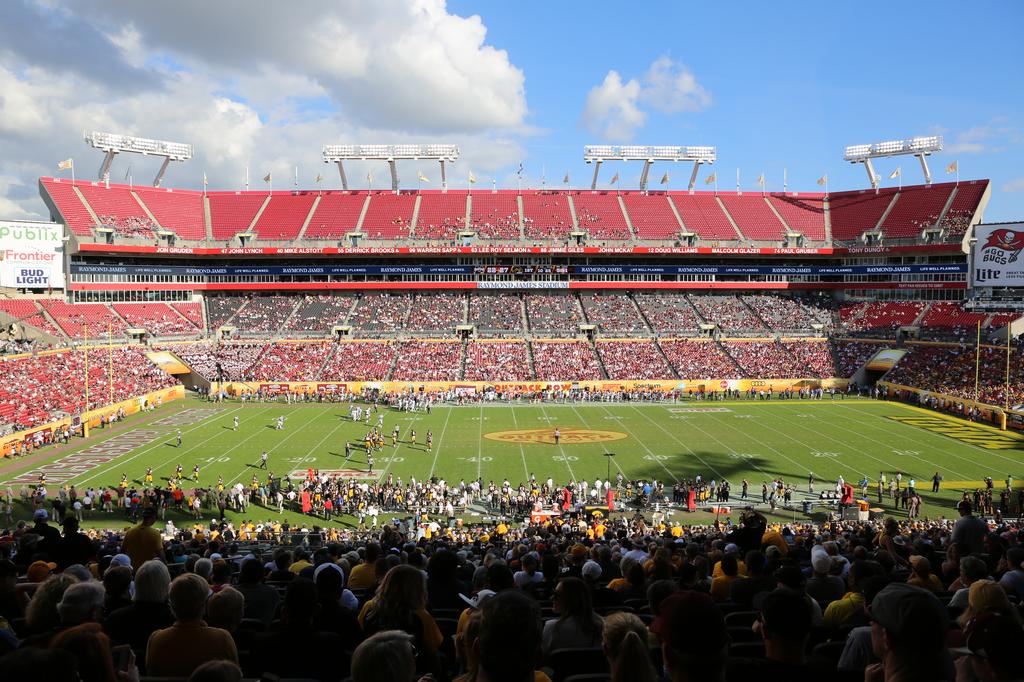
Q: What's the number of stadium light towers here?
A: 4